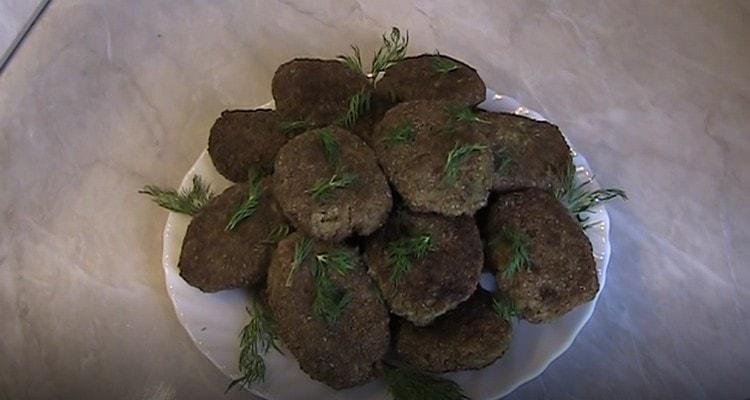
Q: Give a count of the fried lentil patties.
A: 11